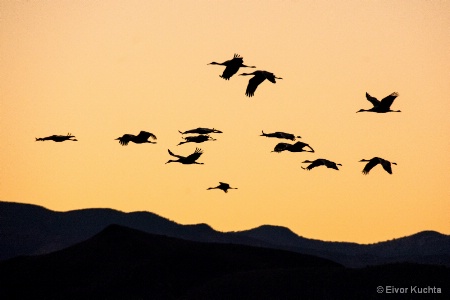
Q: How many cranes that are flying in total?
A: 13